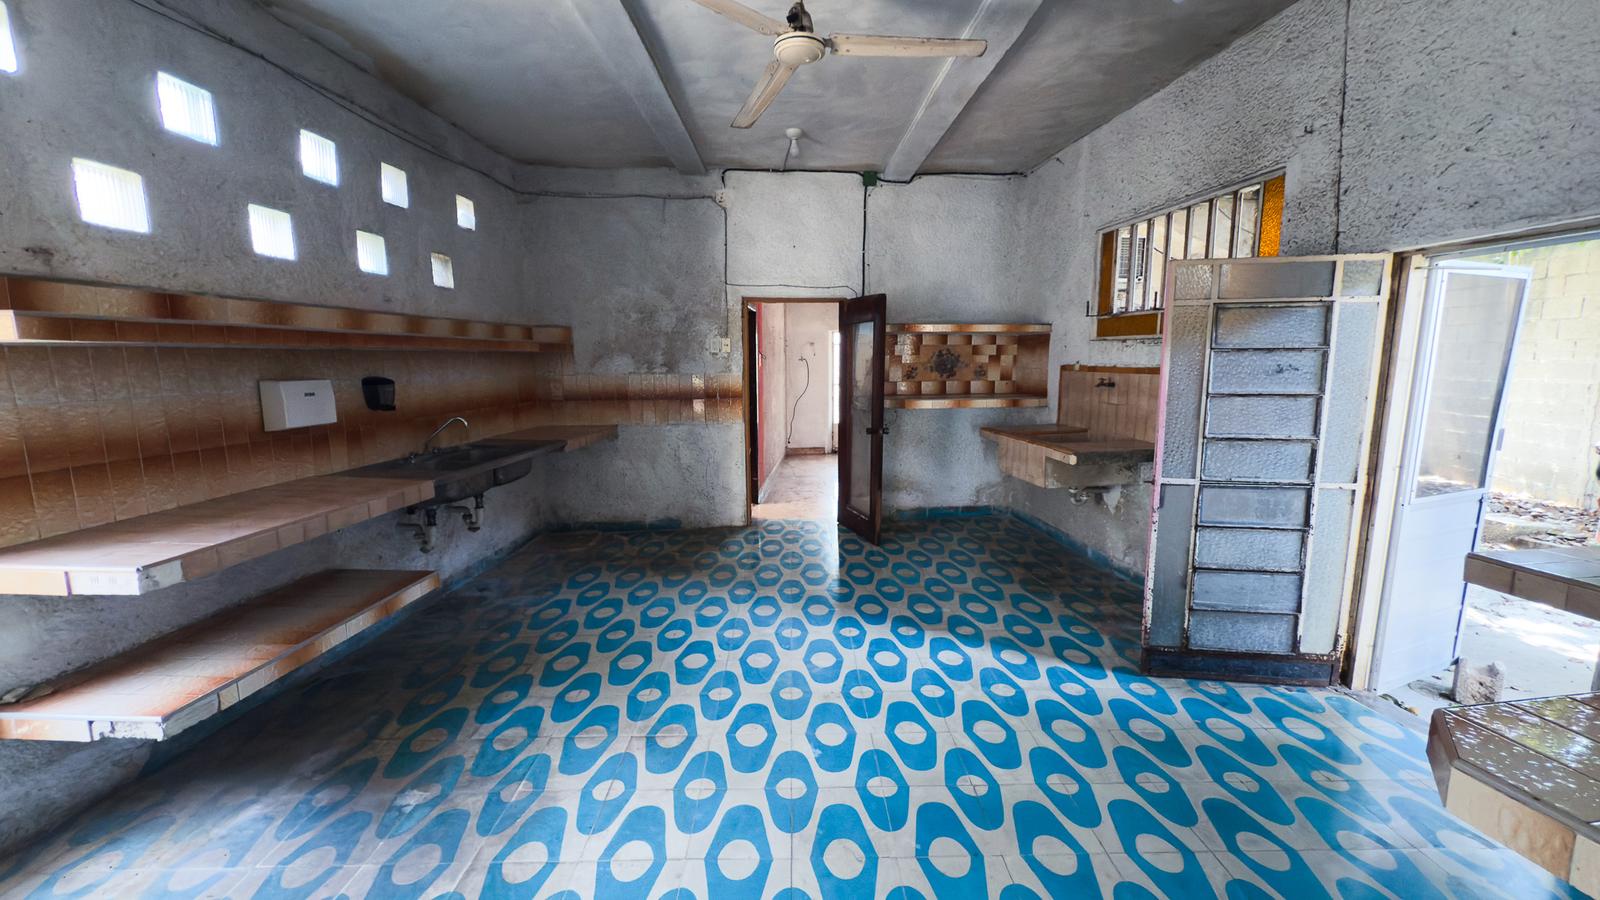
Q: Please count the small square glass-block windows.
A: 9